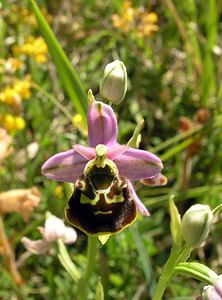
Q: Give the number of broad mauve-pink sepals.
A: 3